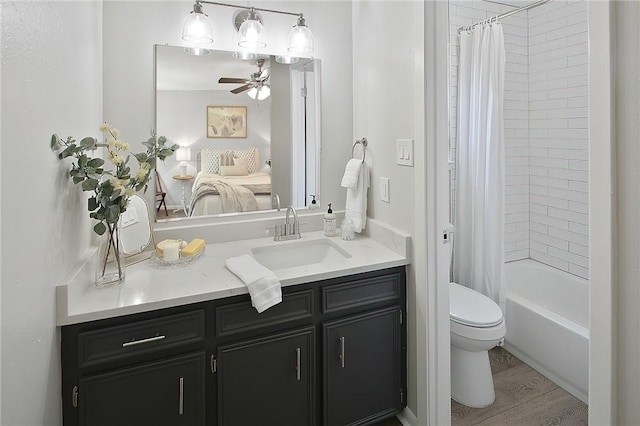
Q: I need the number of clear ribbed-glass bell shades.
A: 3